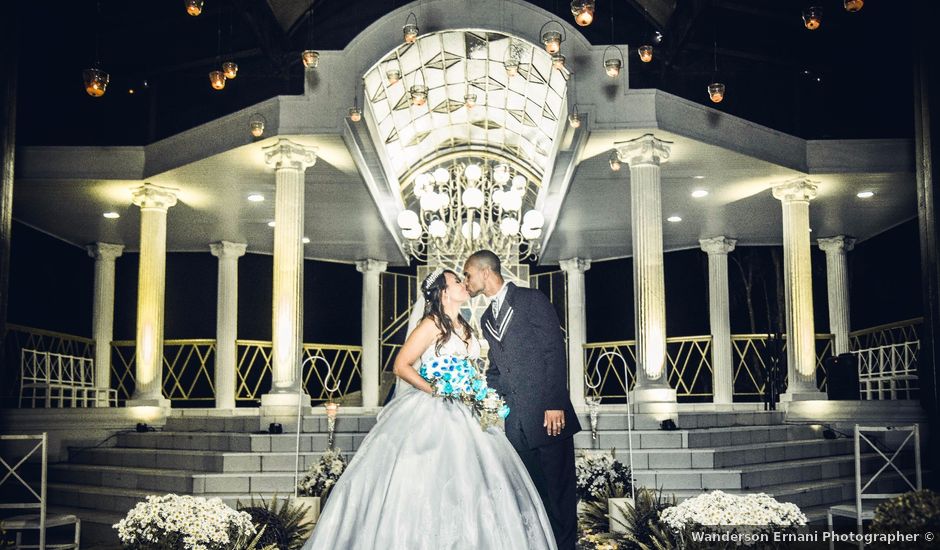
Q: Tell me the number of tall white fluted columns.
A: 10